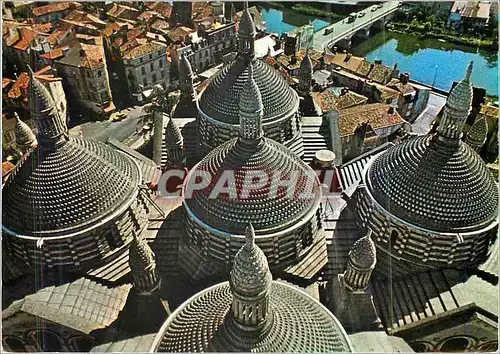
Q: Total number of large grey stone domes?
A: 5